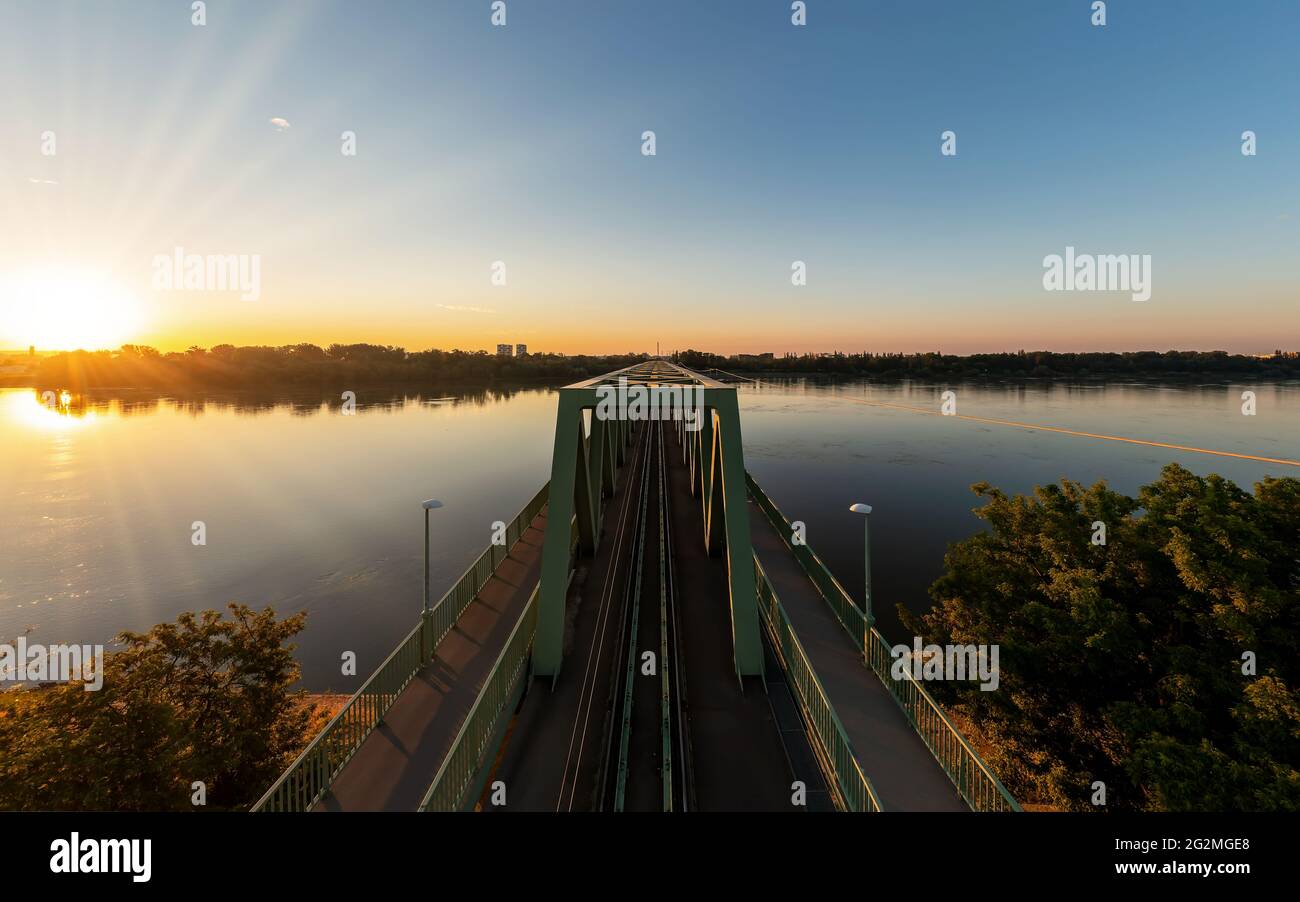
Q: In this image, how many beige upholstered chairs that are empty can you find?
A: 0